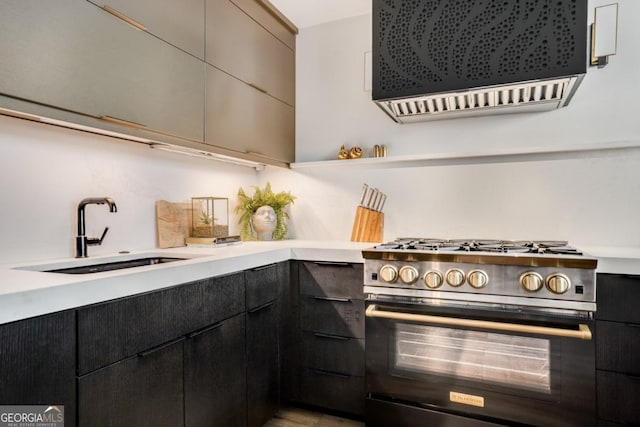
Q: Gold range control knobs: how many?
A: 7